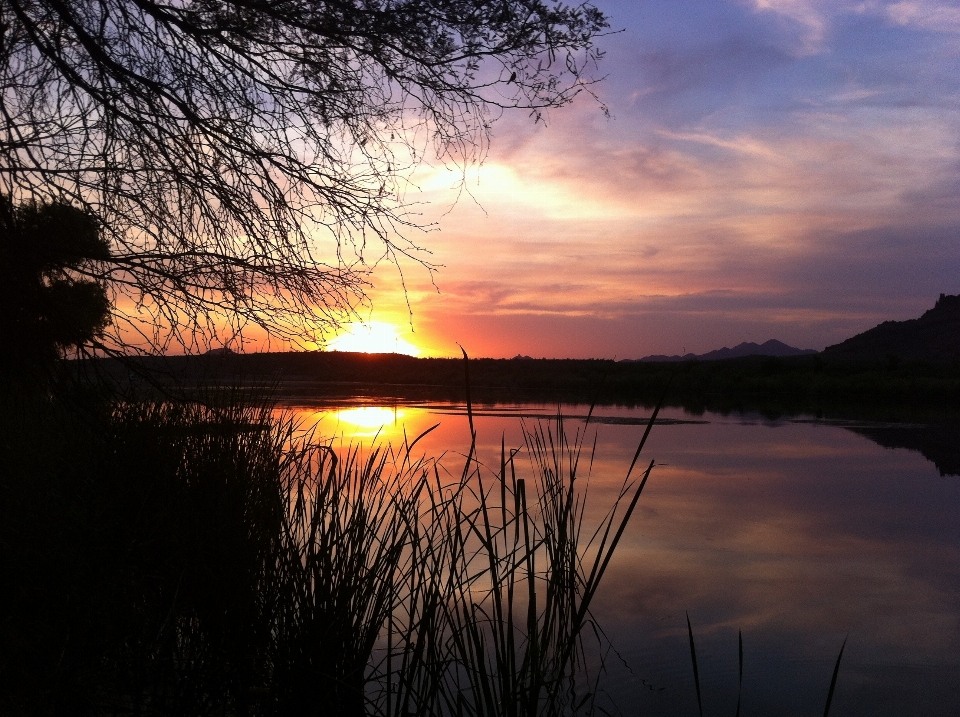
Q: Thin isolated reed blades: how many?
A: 3